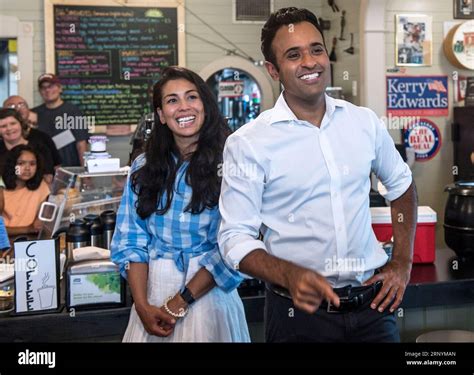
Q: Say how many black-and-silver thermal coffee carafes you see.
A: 3